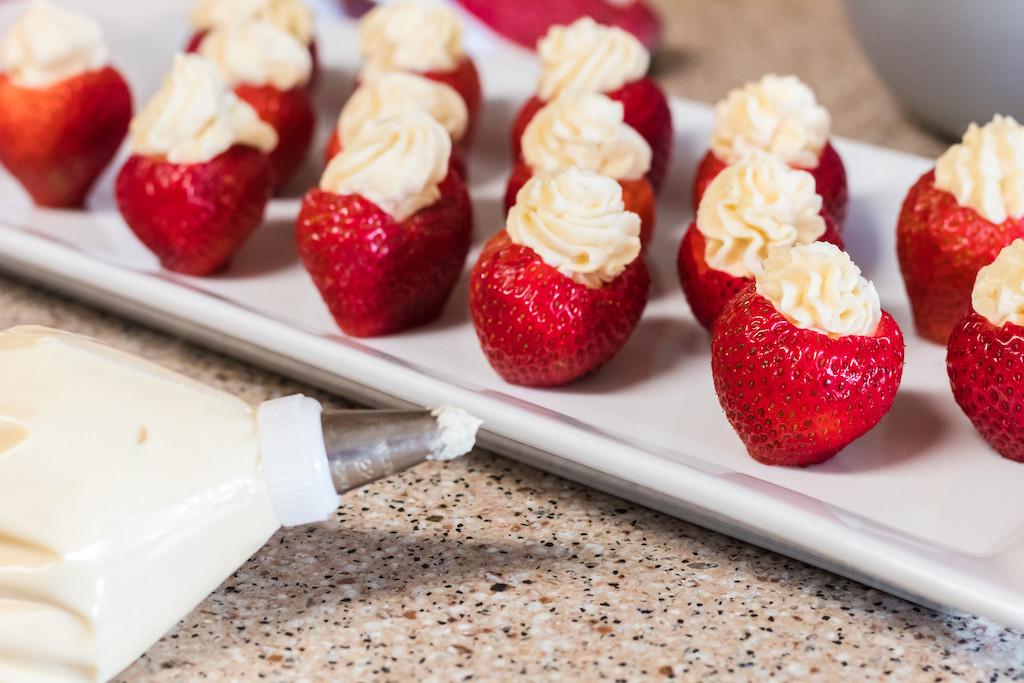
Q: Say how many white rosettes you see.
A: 15